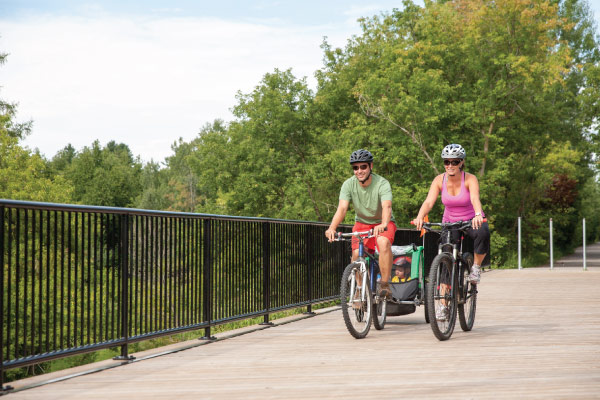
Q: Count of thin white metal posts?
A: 3